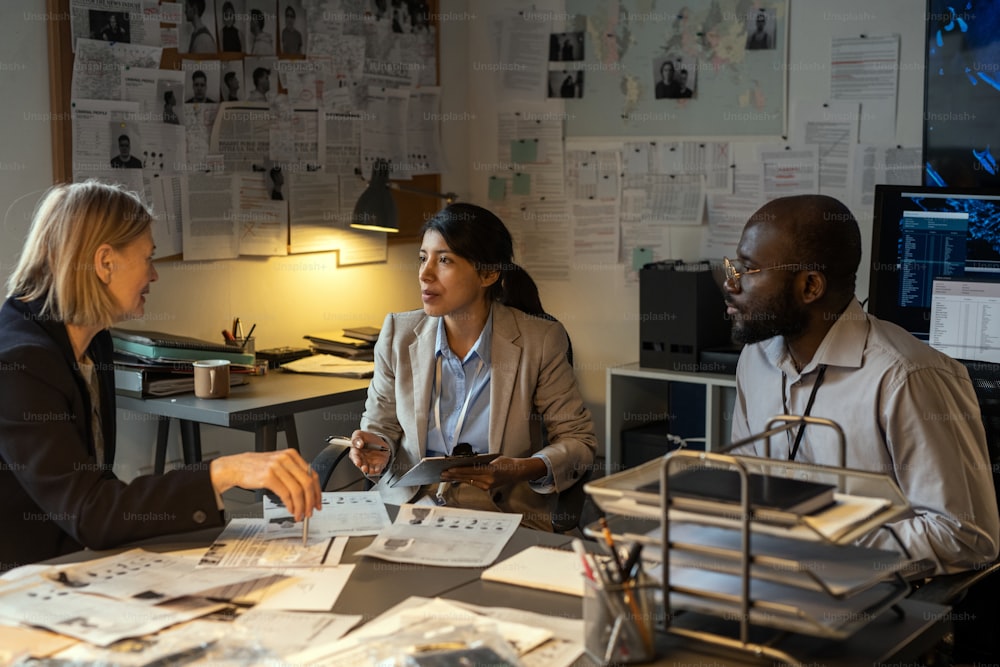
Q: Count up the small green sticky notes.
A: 4